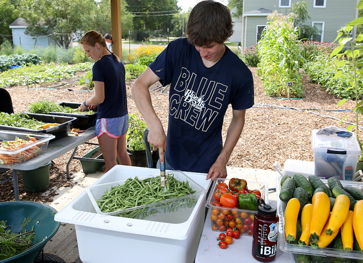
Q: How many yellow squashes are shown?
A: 7